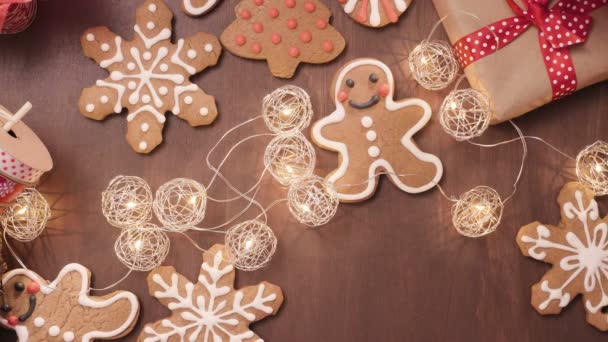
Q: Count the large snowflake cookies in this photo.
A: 3